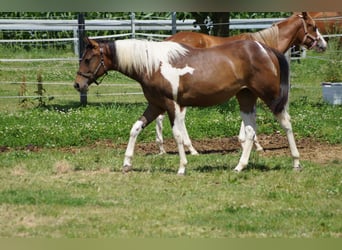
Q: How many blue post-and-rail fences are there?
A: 0